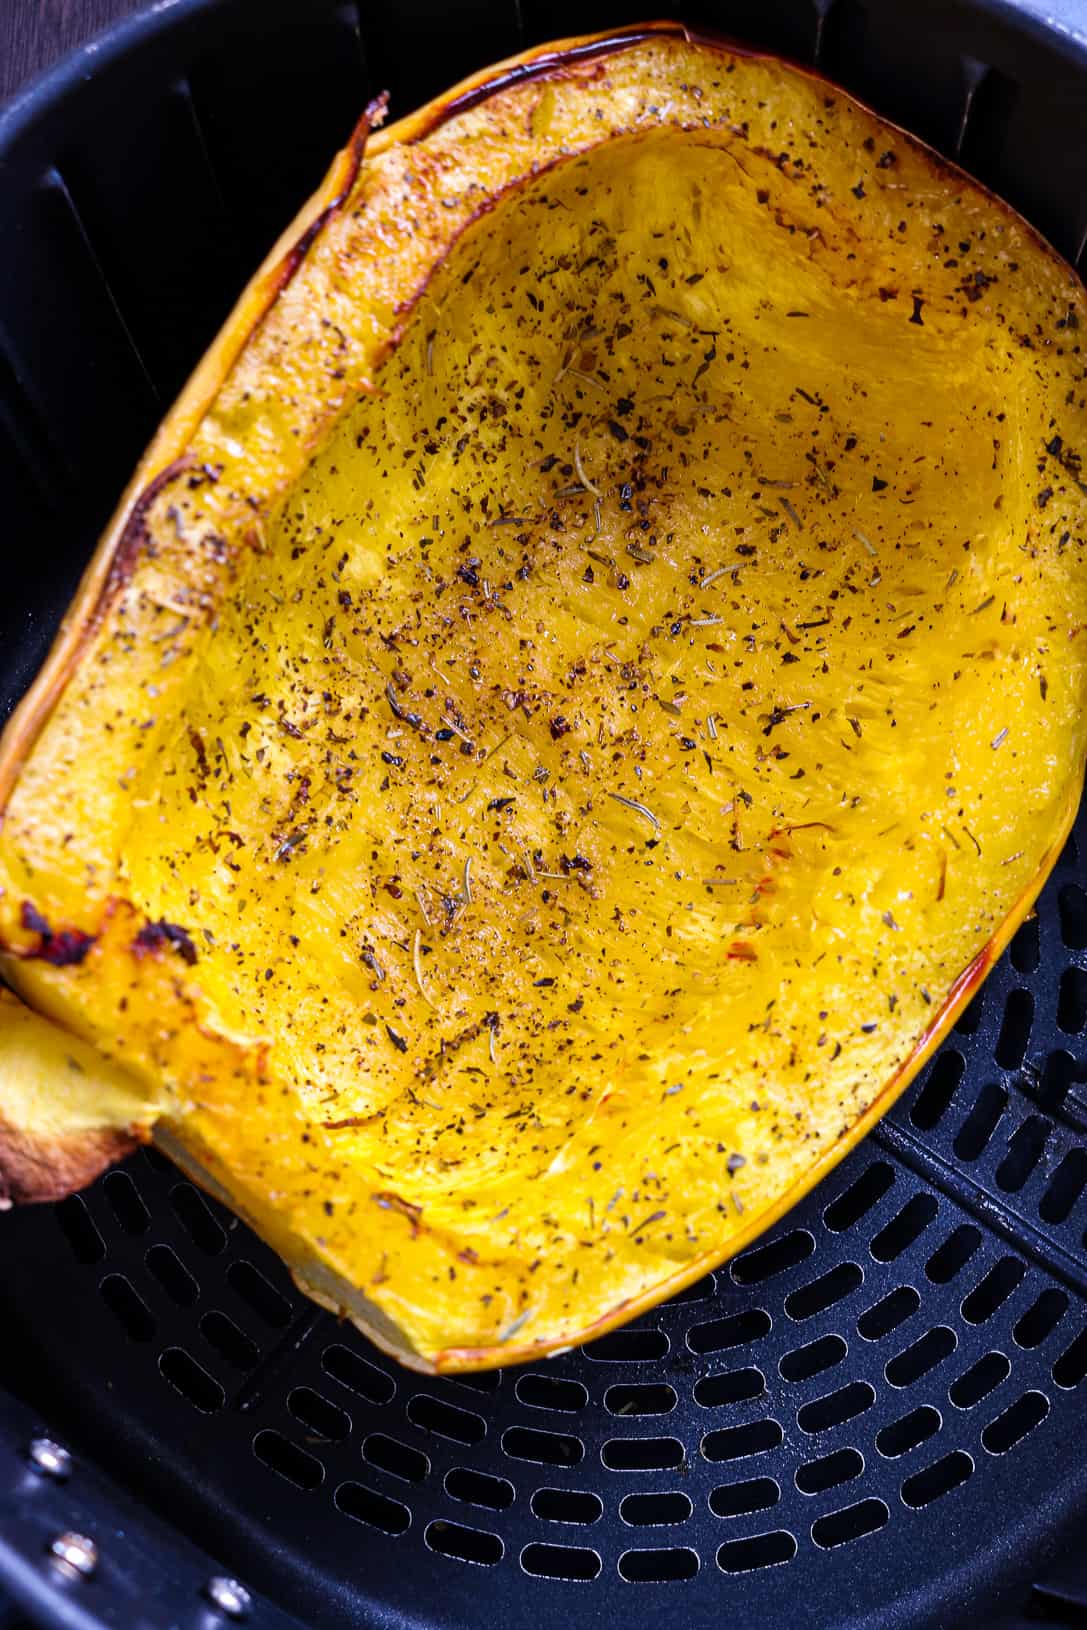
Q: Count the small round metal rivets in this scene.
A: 3